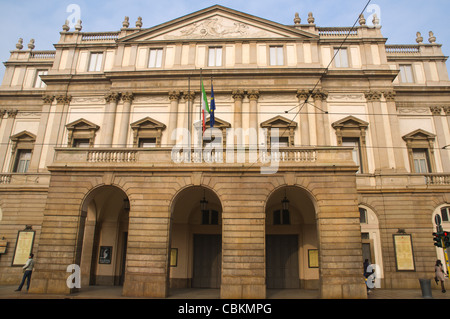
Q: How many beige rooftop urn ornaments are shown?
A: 12